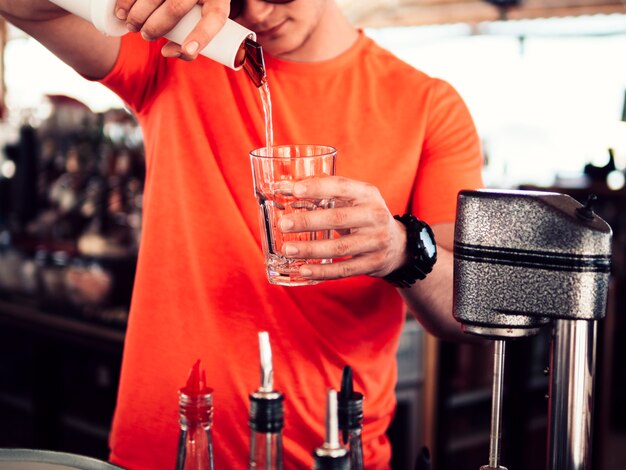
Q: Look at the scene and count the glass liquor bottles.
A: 4